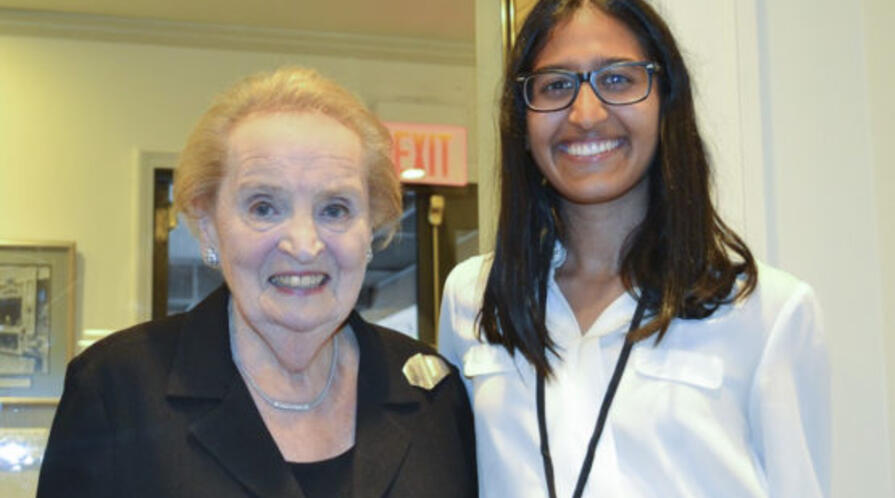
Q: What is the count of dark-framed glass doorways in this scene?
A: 1